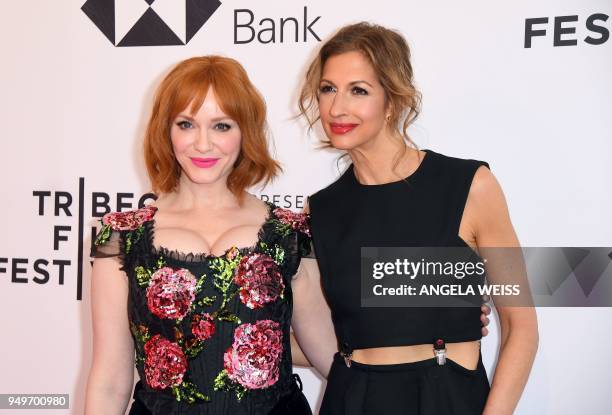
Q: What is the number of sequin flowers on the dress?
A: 7